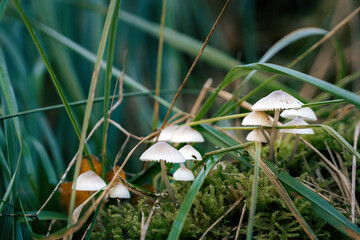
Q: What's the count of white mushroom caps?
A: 12